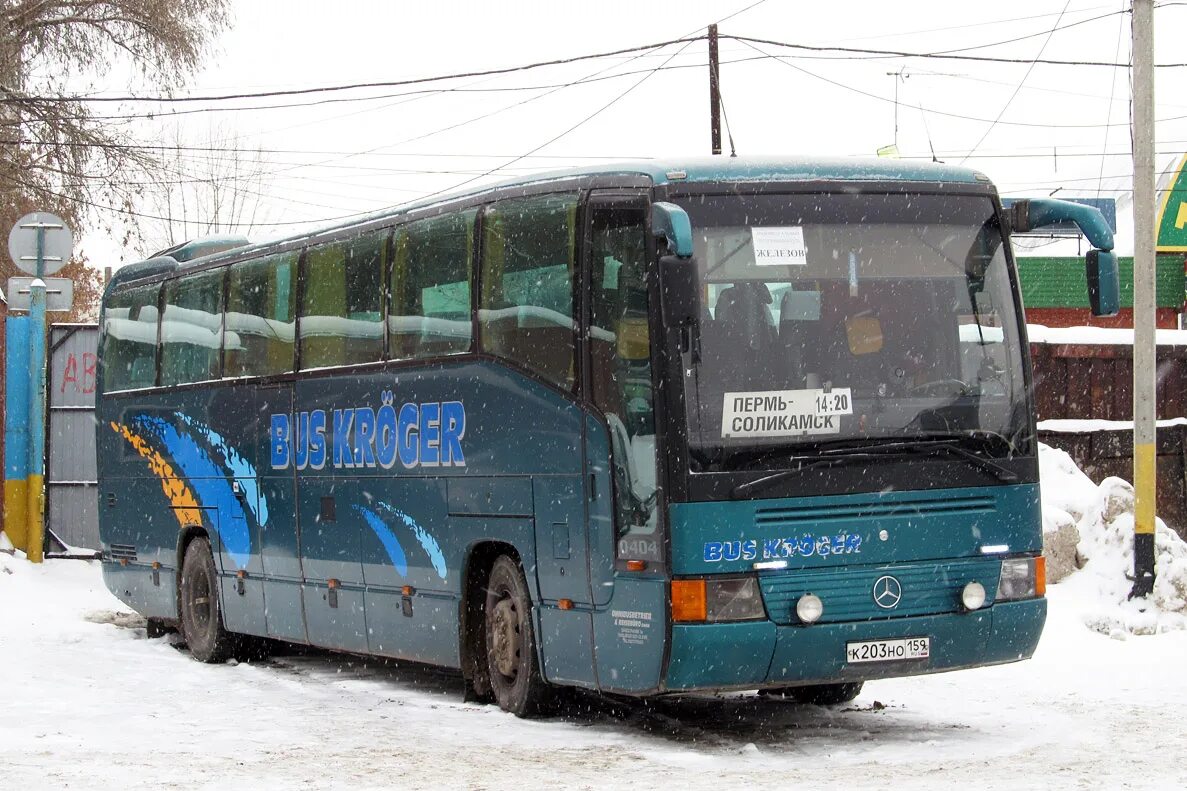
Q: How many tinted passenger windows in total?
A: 6